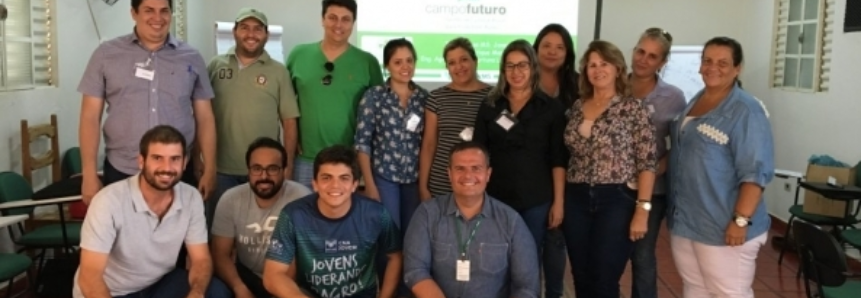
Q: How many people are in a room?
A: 14